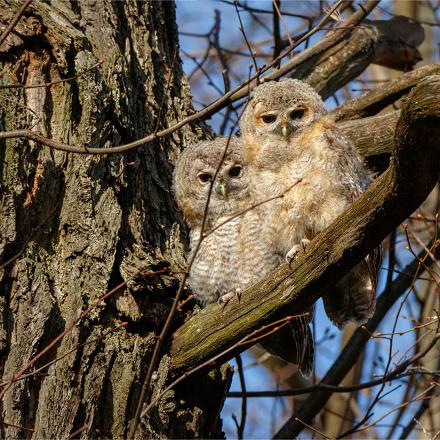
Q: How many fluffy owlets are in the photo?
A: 2